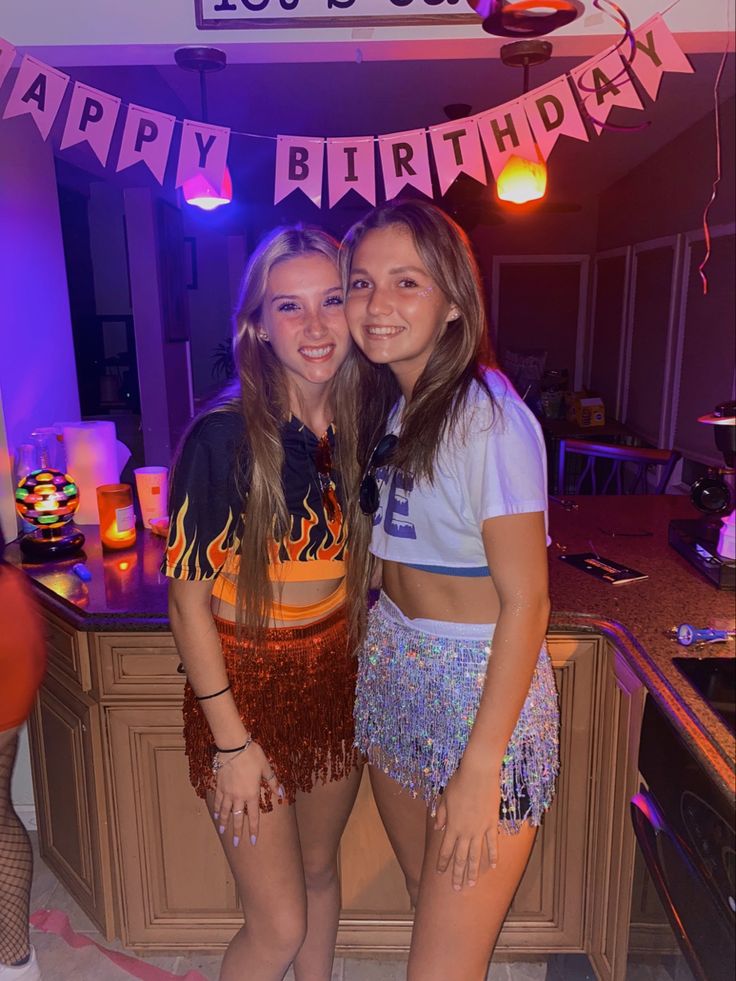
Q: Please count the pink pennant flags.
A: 13